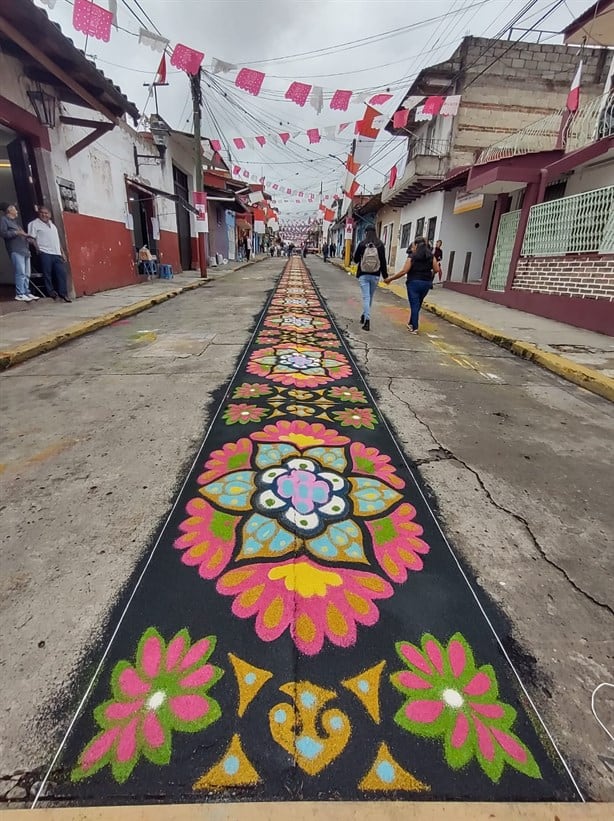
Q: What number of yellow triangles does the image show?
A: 12